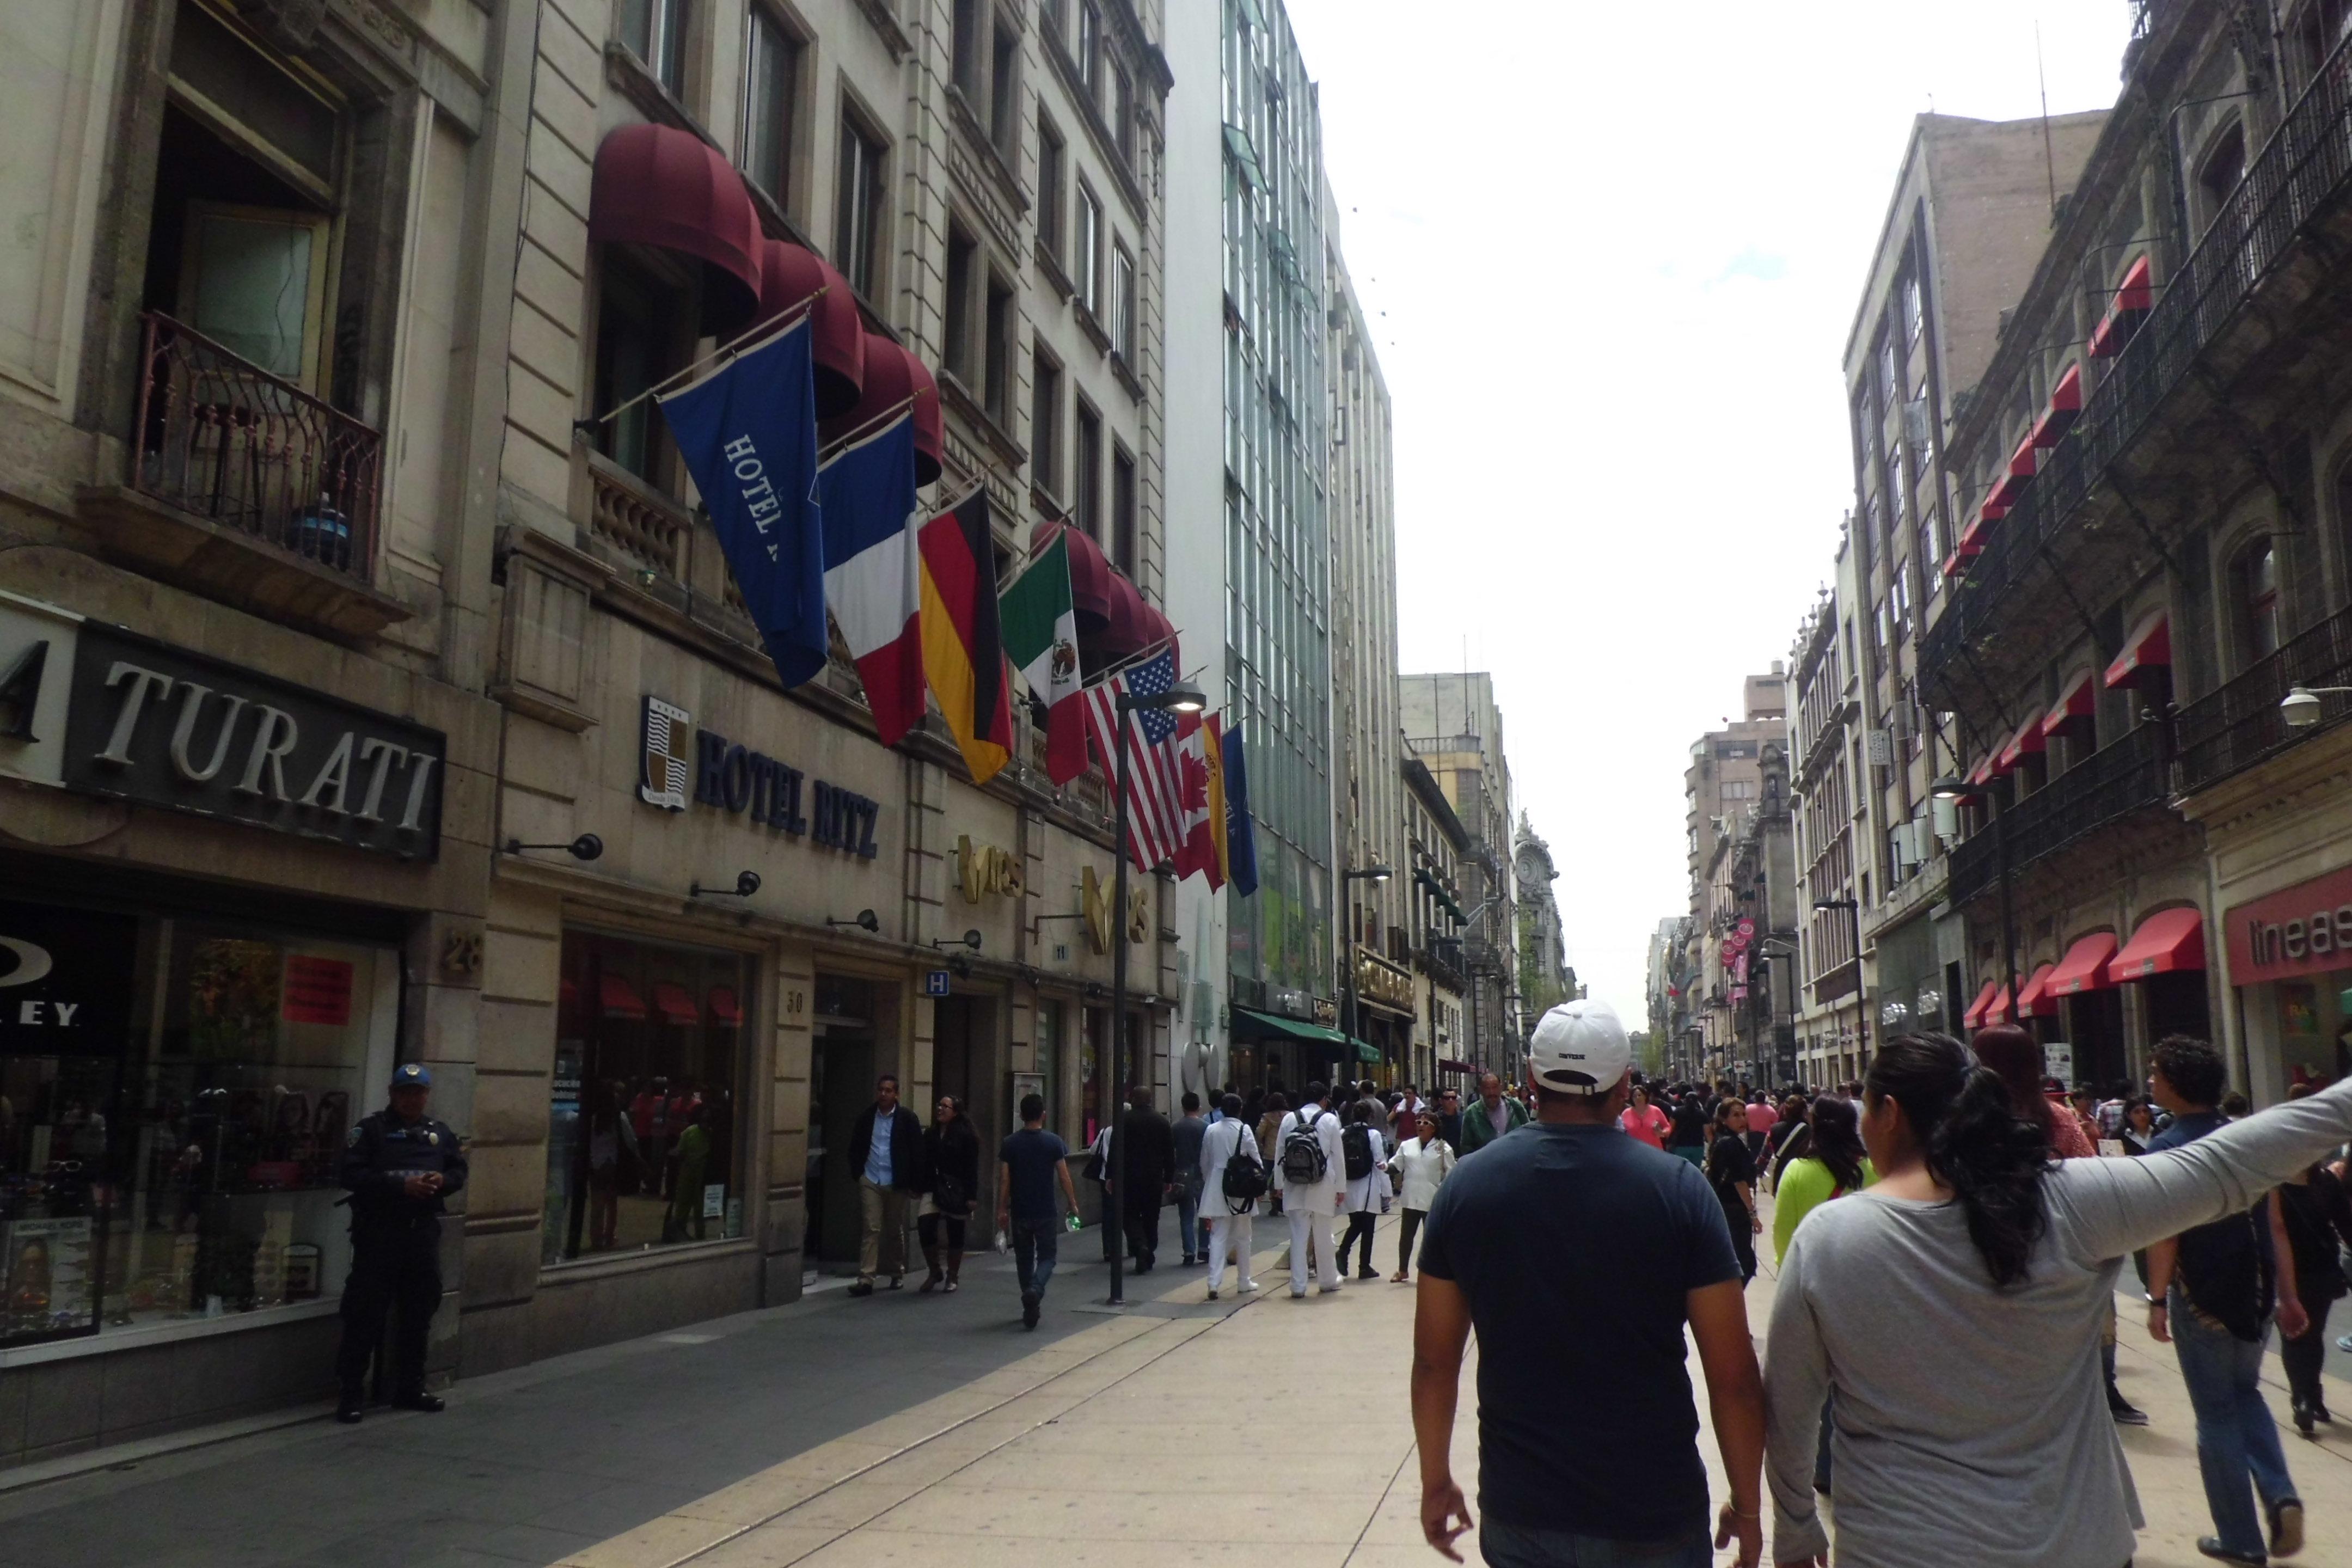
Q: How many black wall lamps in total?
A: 4